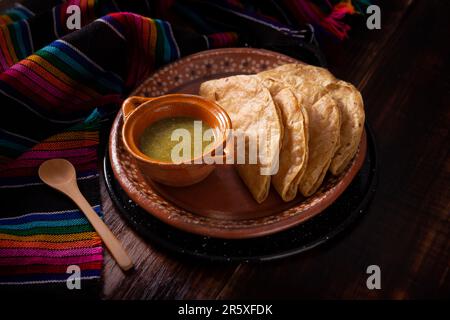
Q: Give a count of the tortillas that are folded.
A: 4